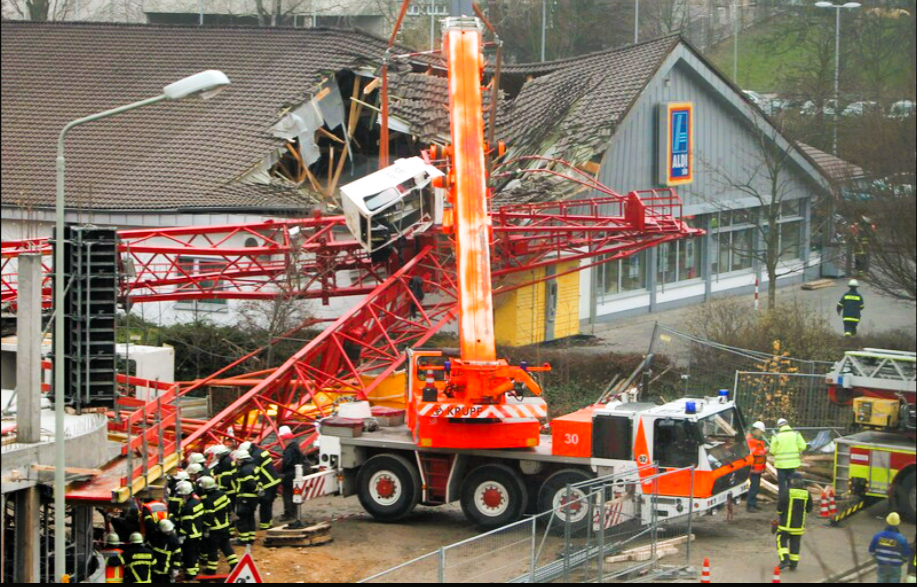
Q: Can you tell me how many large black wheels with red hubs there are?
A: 3